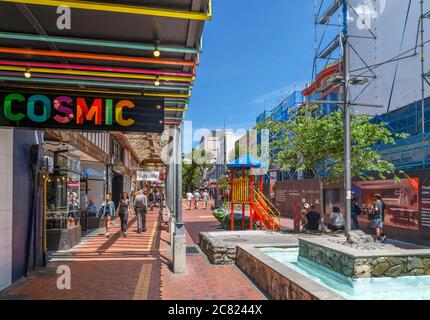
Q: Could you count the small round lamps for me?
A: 3